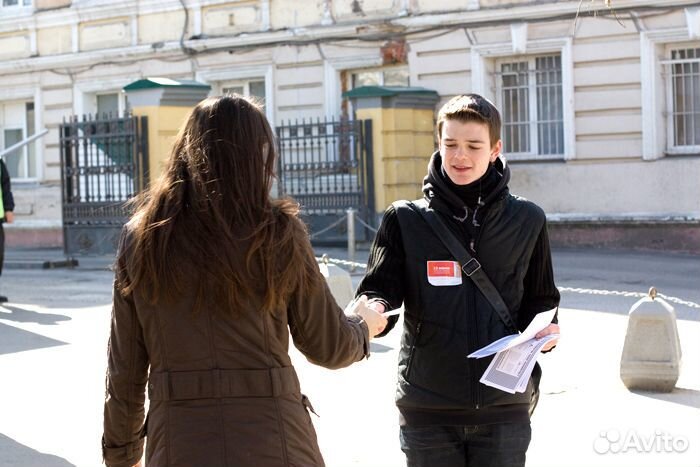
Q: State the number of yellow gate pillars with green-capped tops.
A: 2